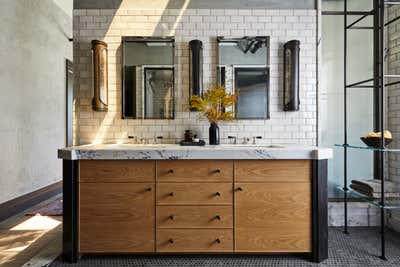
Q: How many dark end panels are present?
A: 2